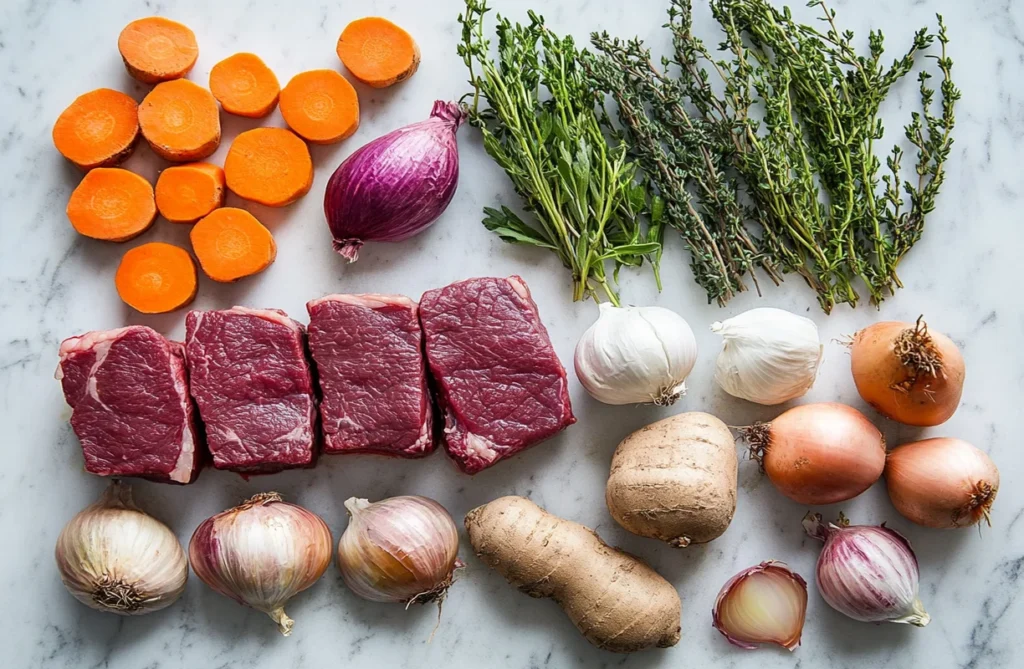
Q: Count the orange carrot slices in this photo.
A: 11